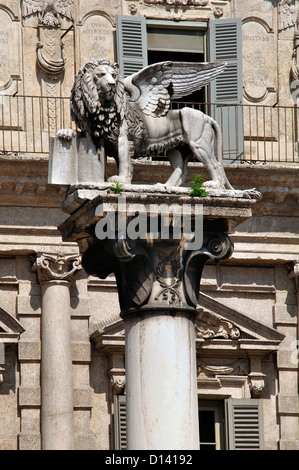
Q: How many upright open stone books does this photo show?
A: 1